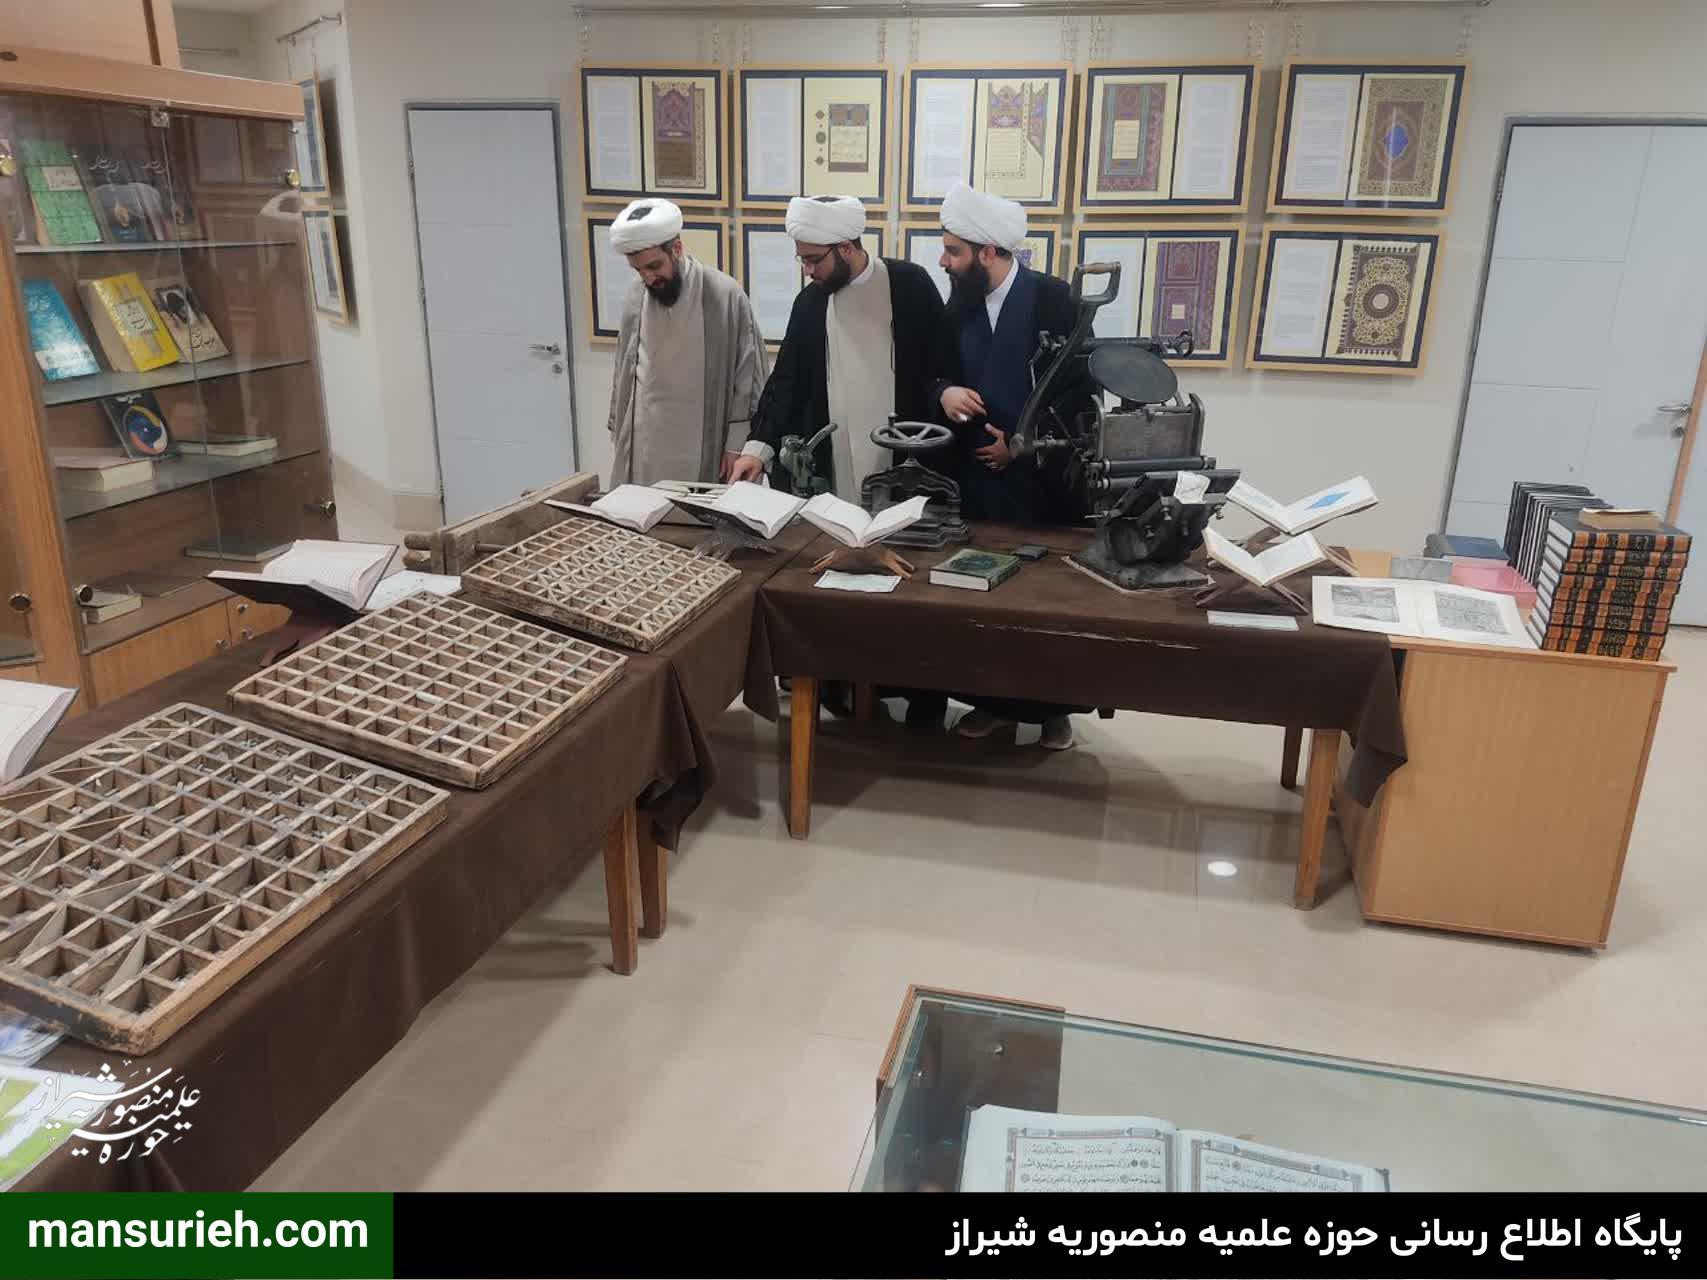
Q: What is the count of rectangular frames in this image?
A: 12